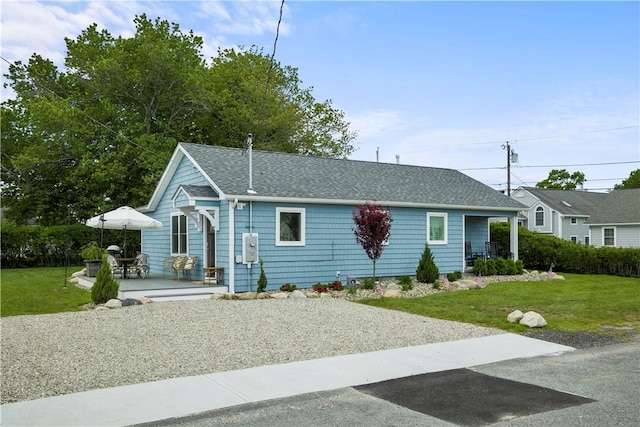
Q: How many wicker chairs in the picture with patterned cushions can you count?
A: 2